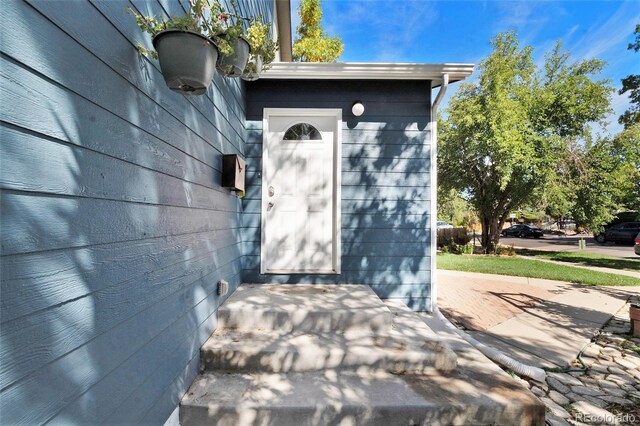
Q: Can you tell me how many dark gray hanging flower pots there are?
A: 3